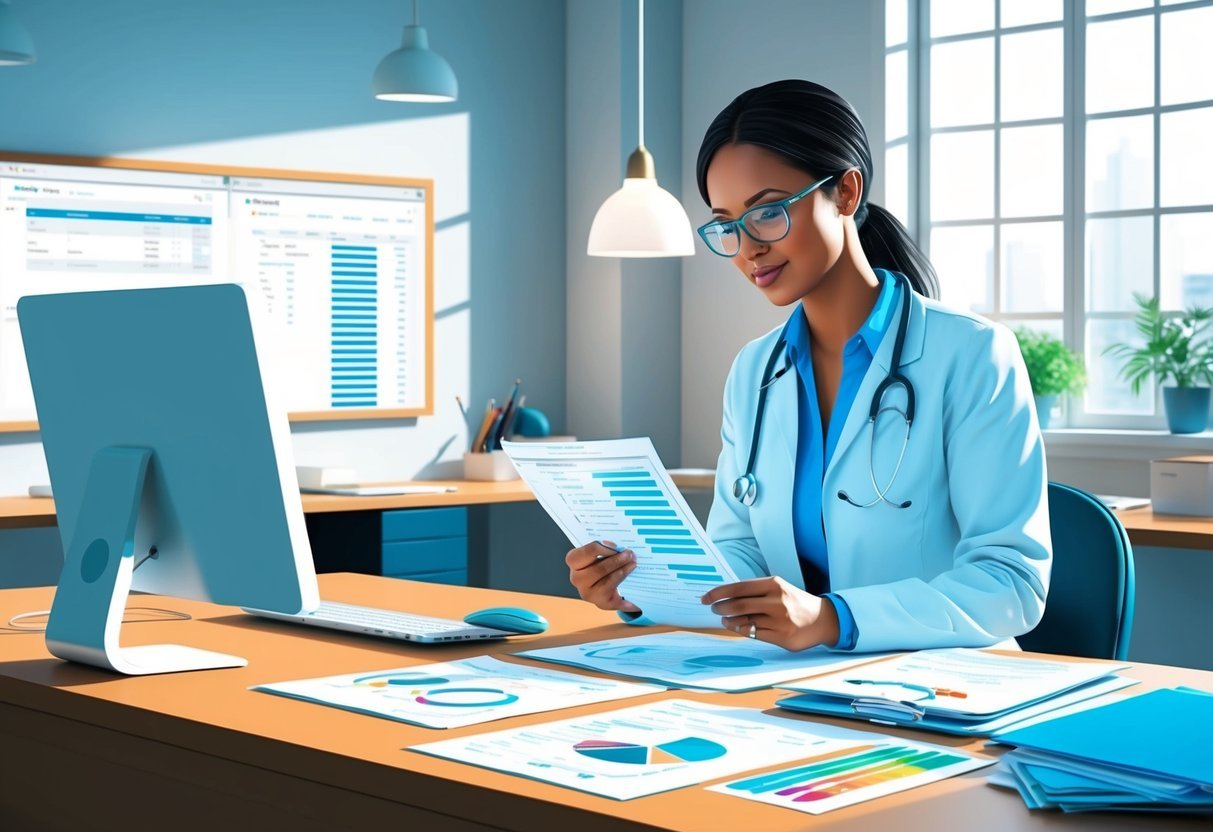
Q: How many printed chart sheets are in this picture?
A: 5